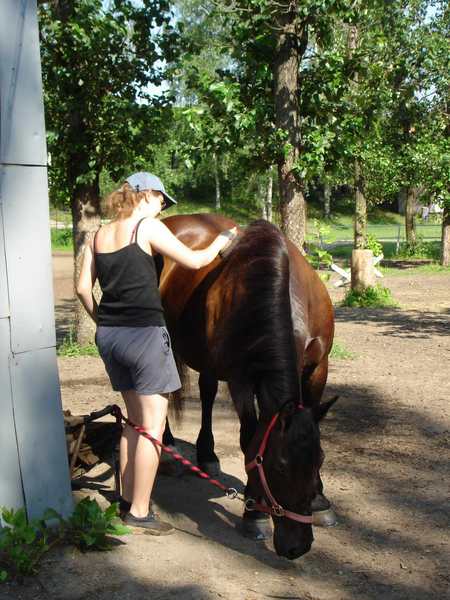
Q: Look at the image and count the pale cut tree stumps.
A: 1